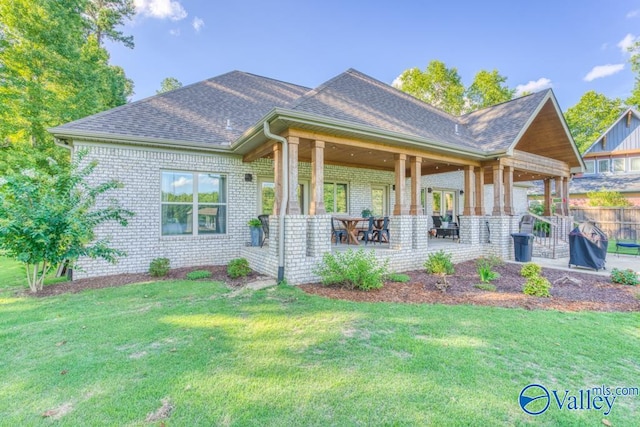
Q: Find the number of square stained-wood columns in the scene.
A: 12